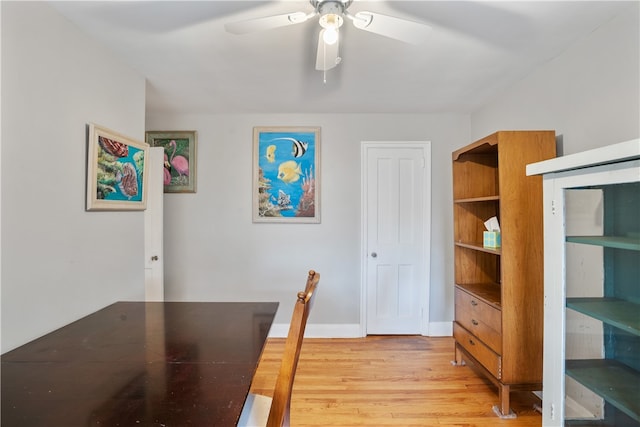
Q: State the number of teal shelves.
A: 3